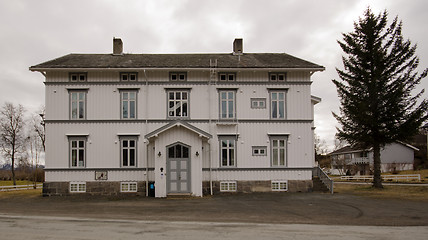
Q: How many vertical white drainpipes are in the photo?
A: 2